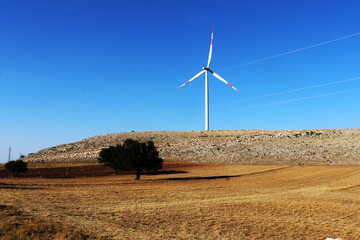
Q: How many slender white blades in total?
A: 3